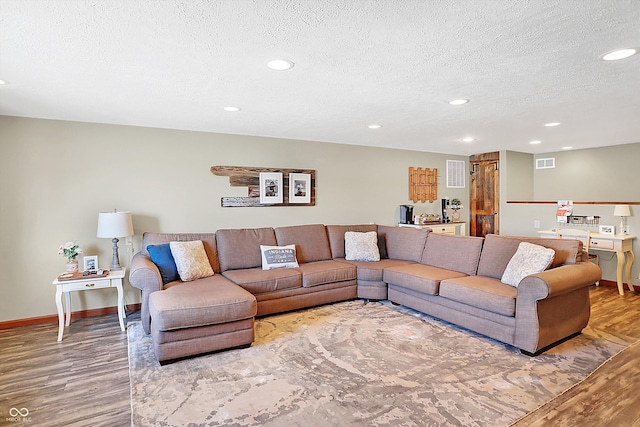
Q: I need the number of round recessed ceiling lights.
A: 10